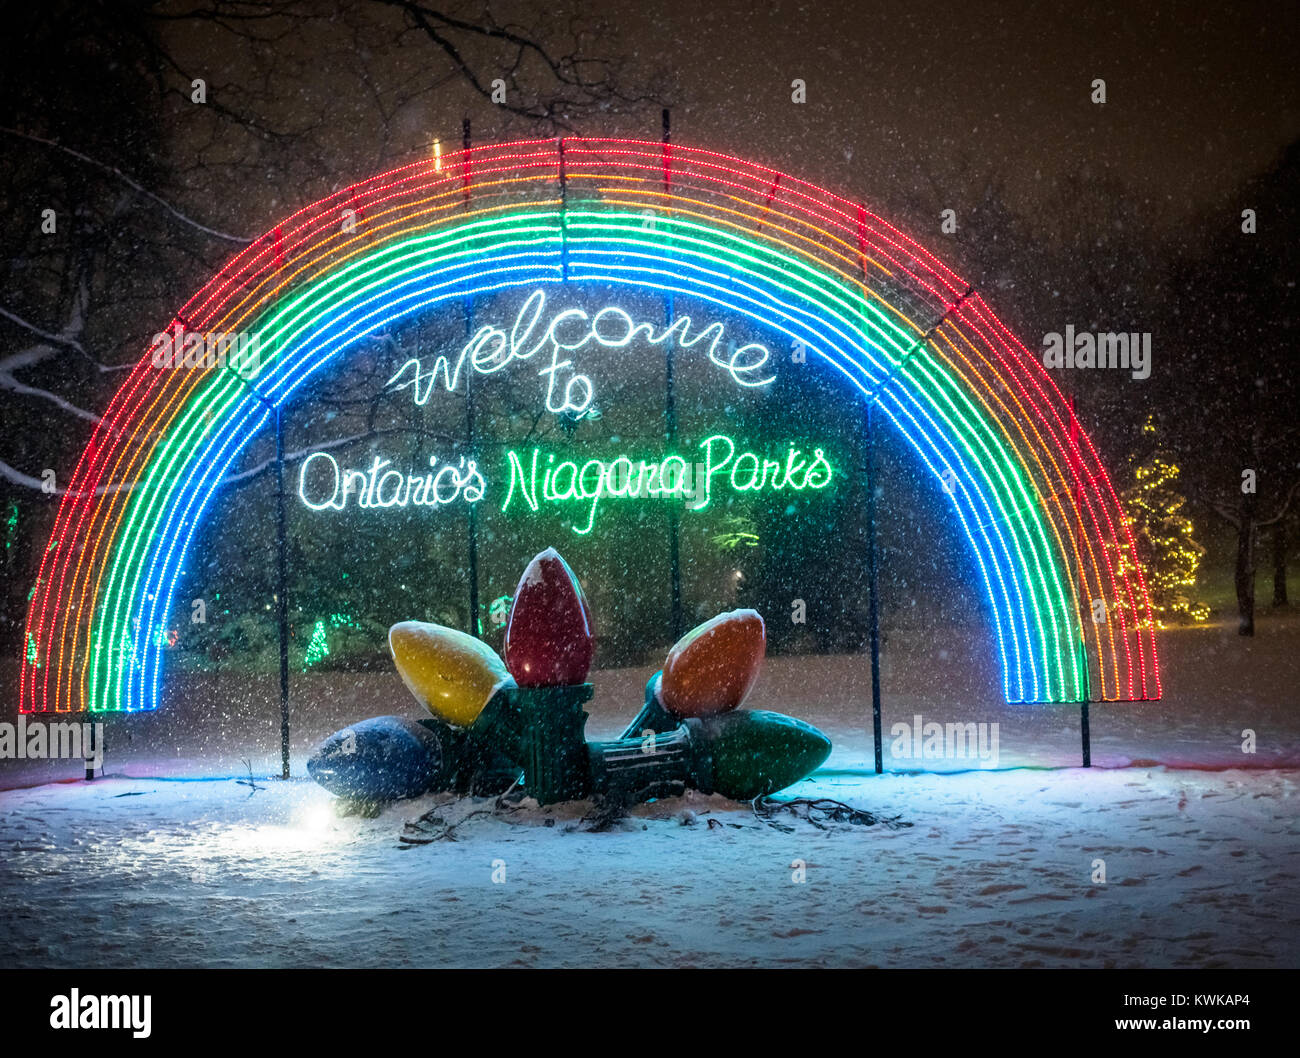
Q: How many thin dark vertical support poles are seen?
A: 6